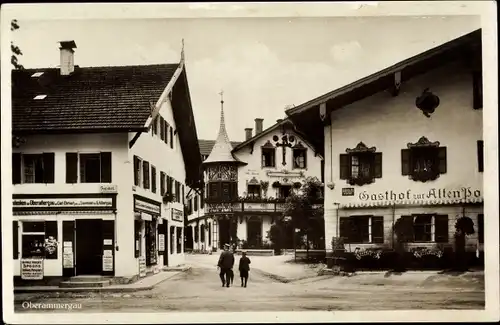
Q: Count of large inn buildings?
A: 1